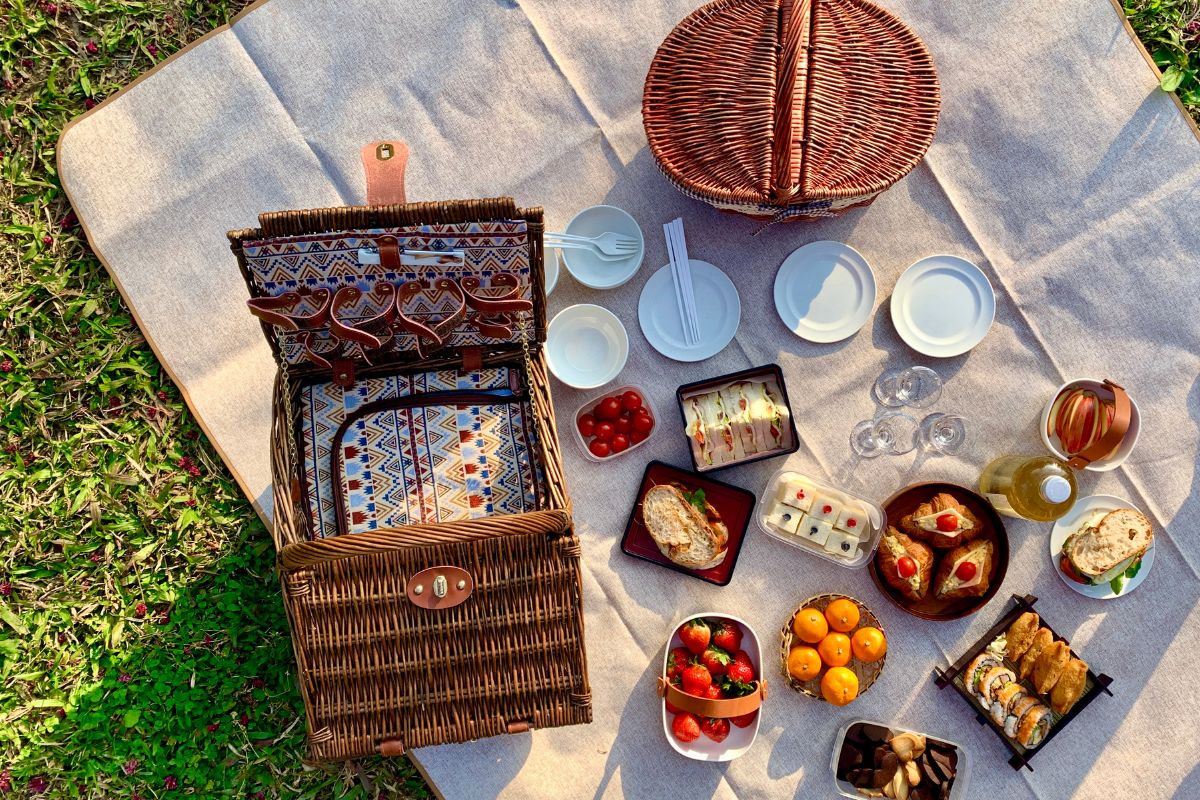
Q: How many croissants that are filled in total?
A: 3